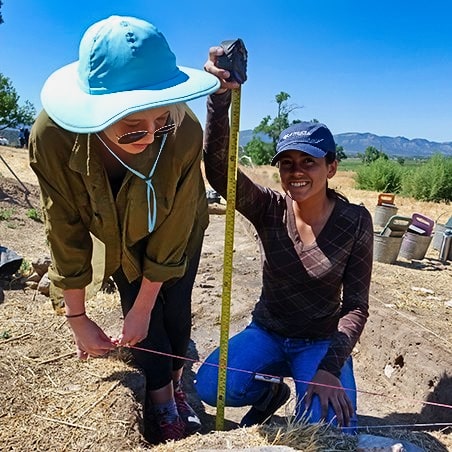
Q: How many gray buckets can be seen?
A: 4